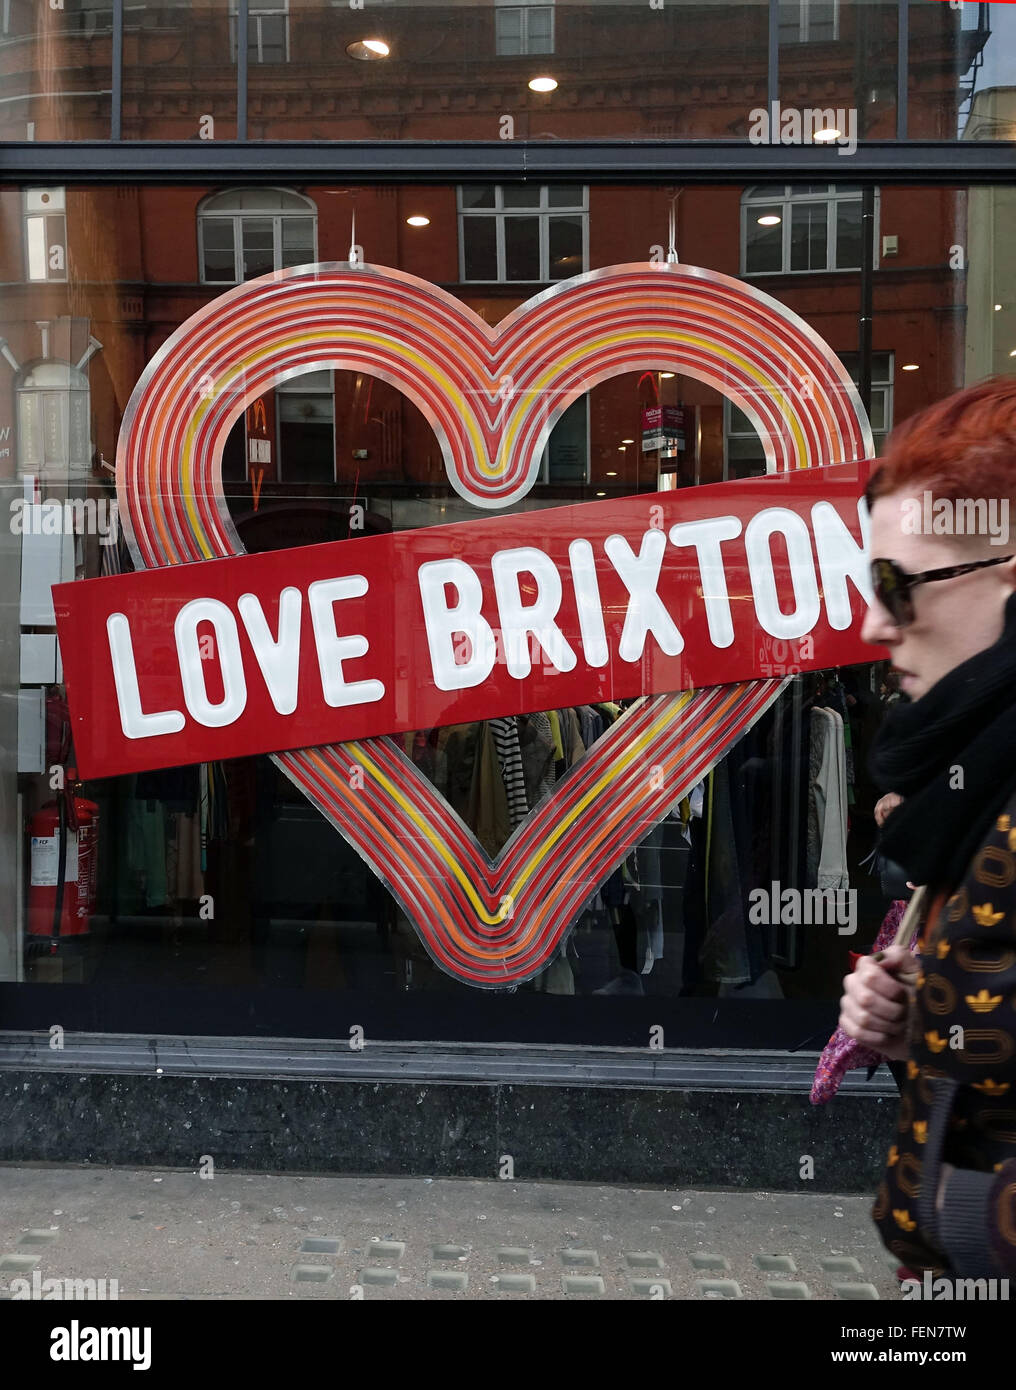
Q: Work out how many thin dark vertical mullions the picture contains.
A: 4